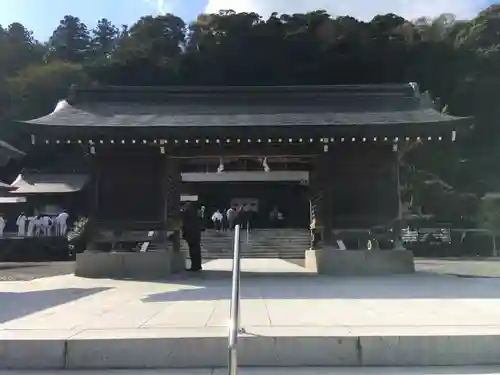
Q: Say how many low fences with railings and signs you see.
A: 2